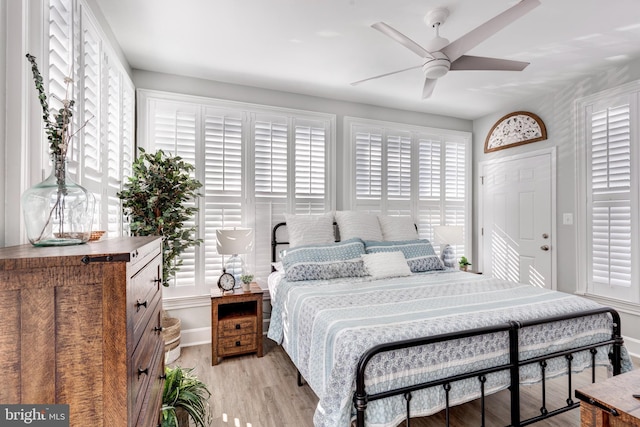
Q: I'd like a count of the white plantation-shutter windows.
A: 4